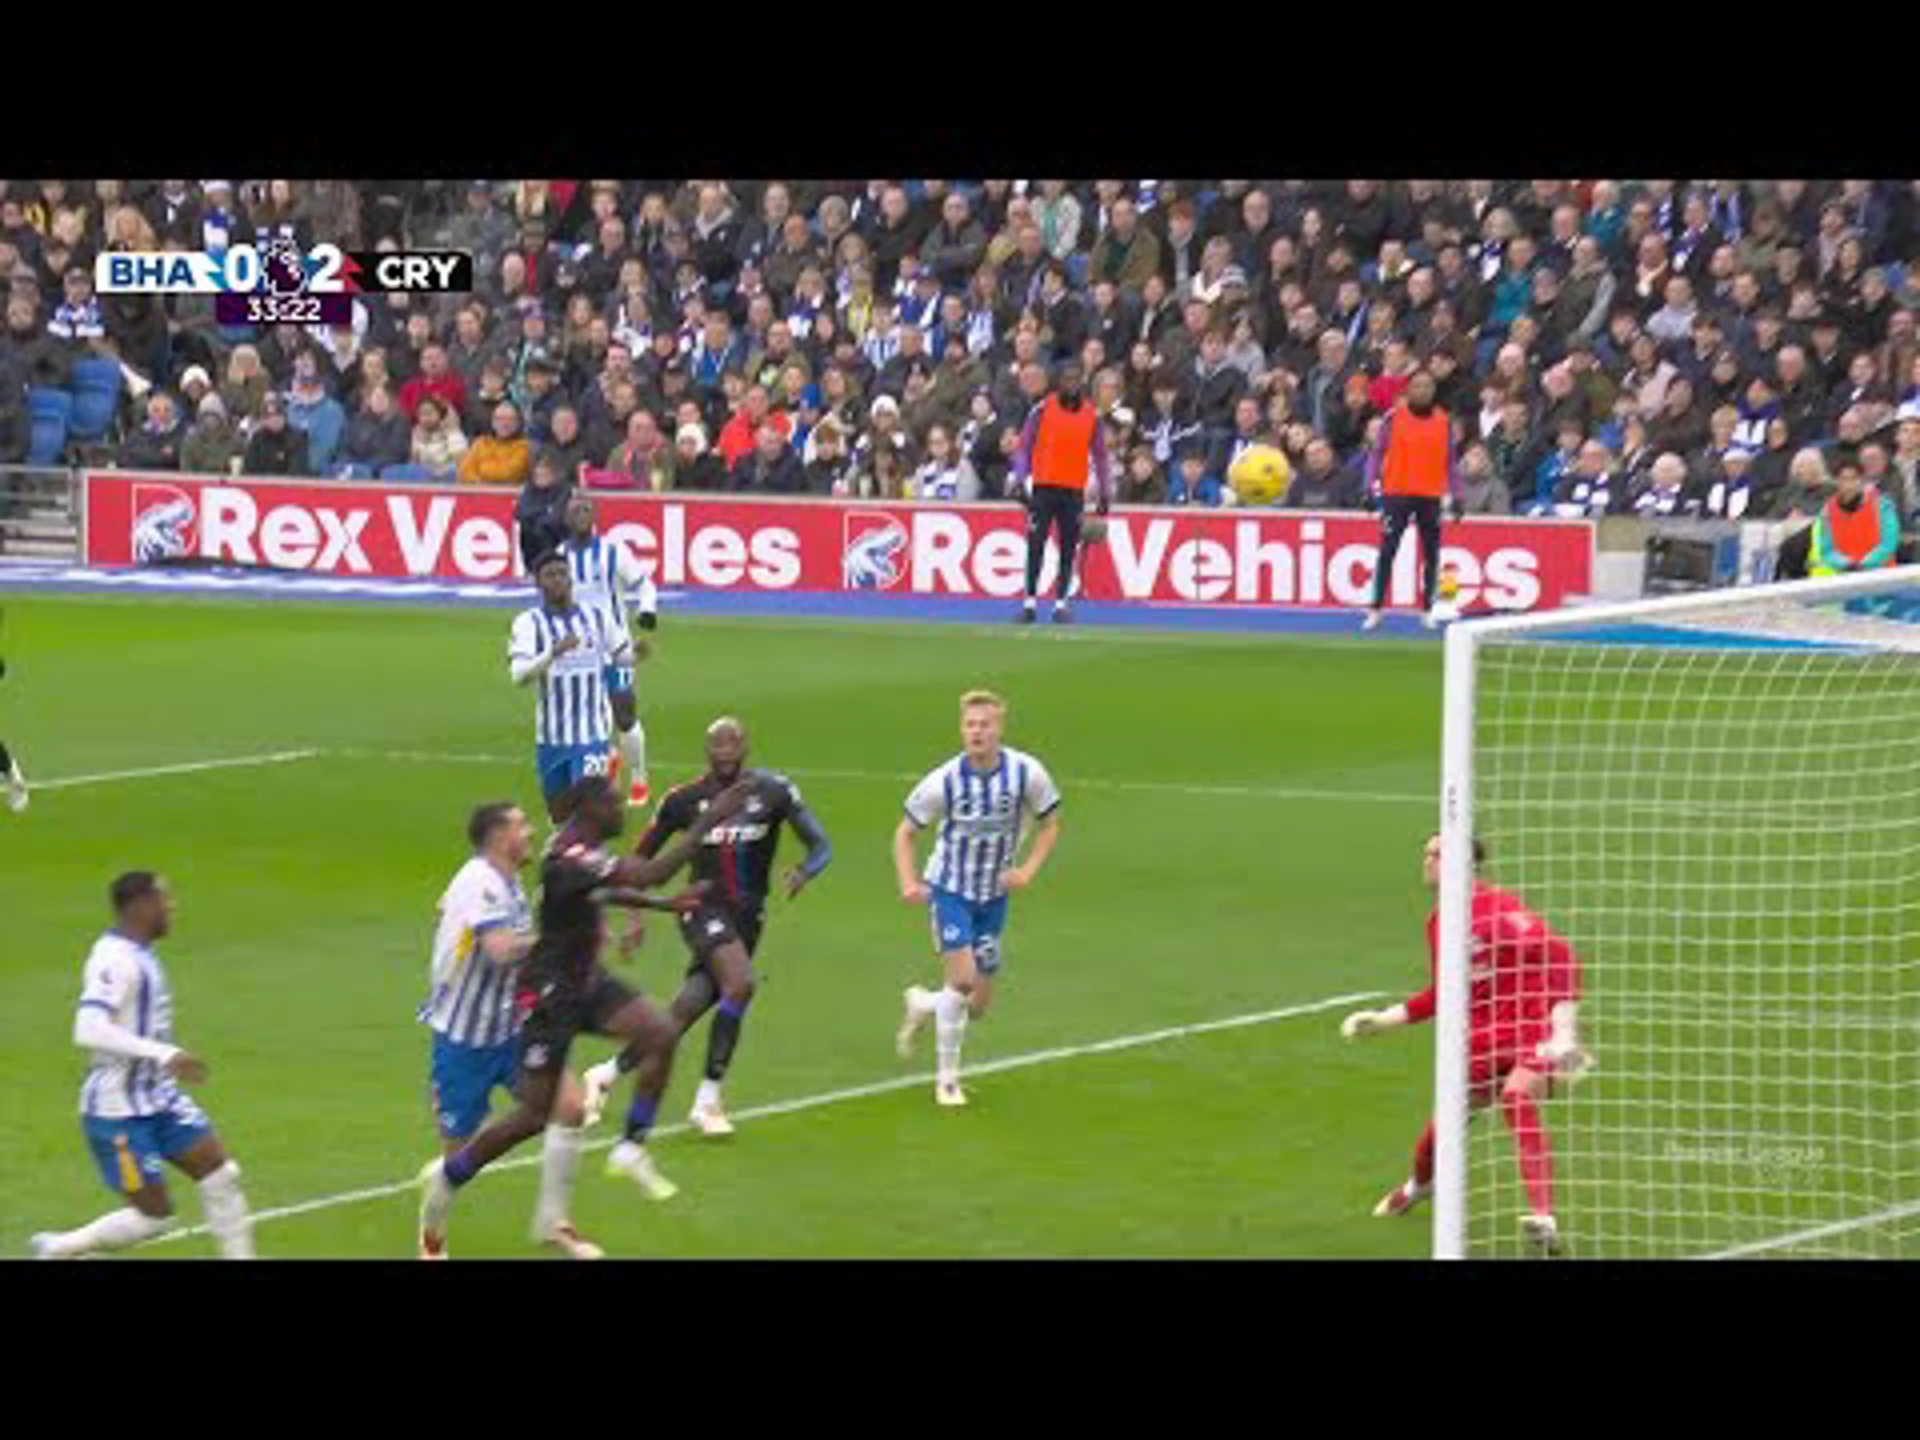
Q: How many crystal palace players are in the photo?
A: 2